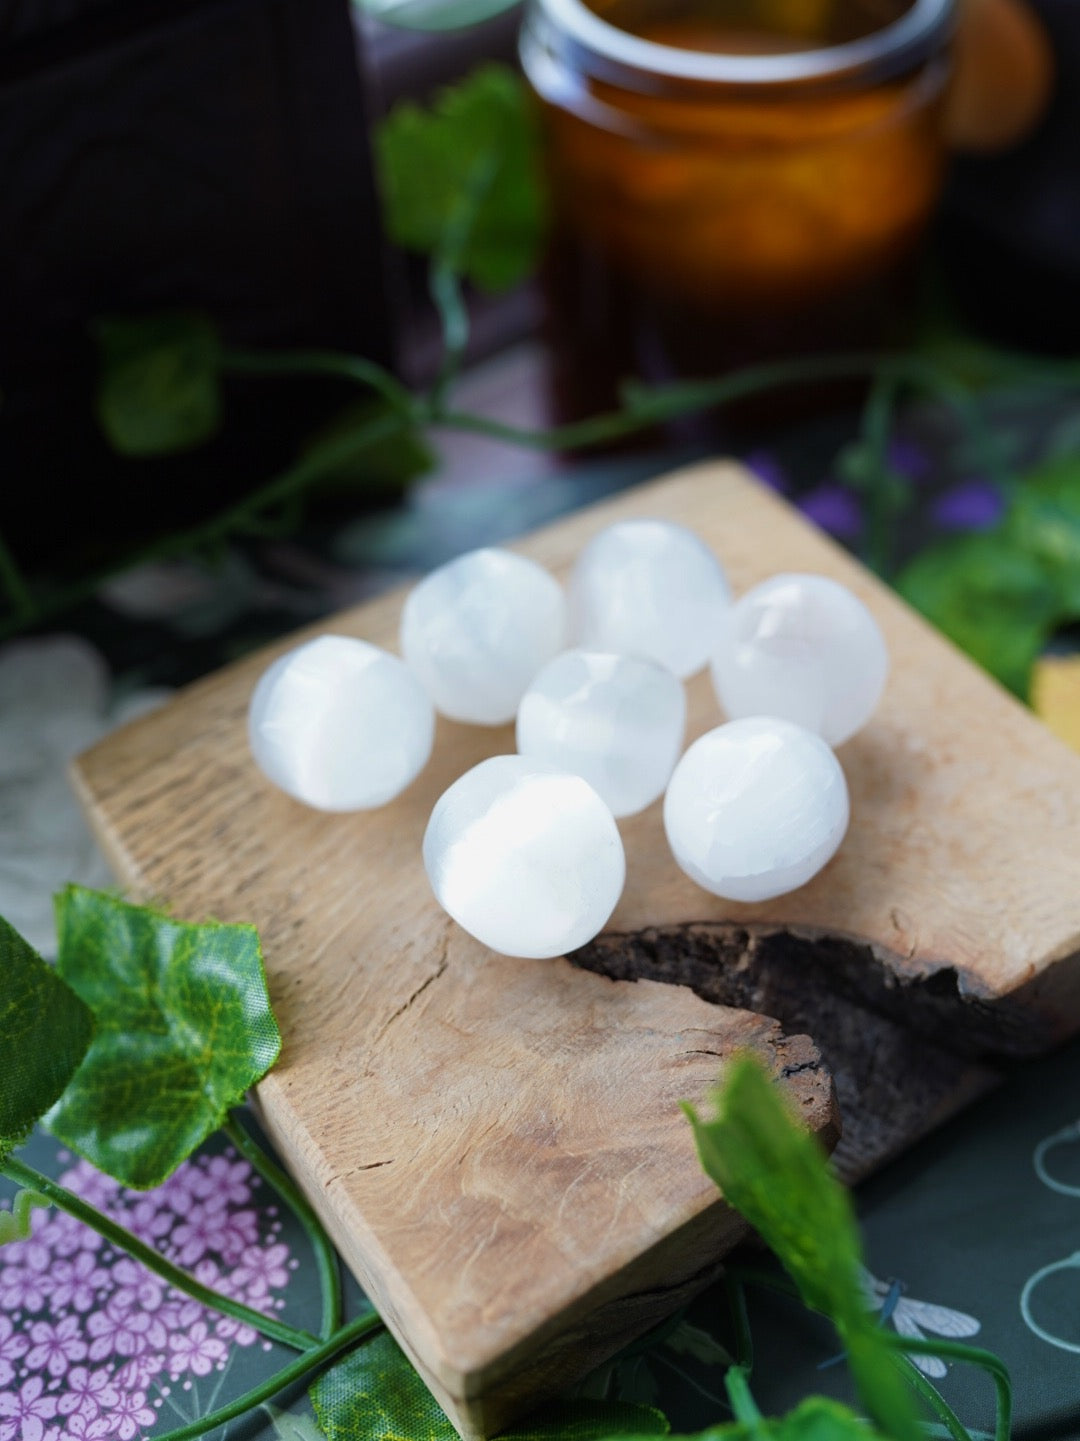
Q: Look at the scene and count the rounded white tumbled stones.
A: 7